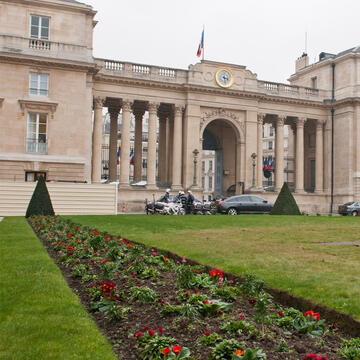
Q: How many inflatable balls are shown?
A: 0